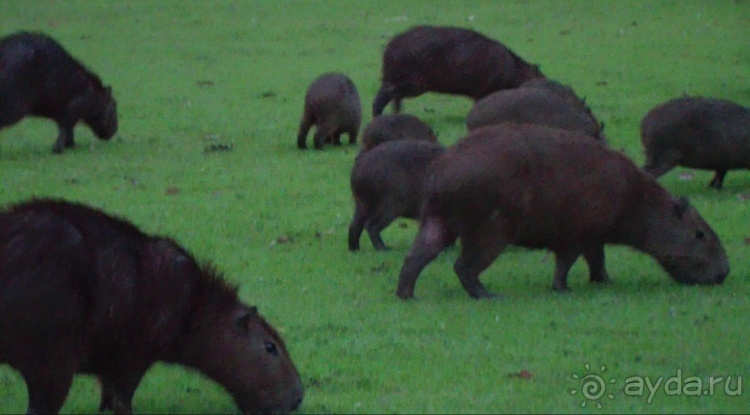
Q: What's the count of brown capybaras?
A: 10